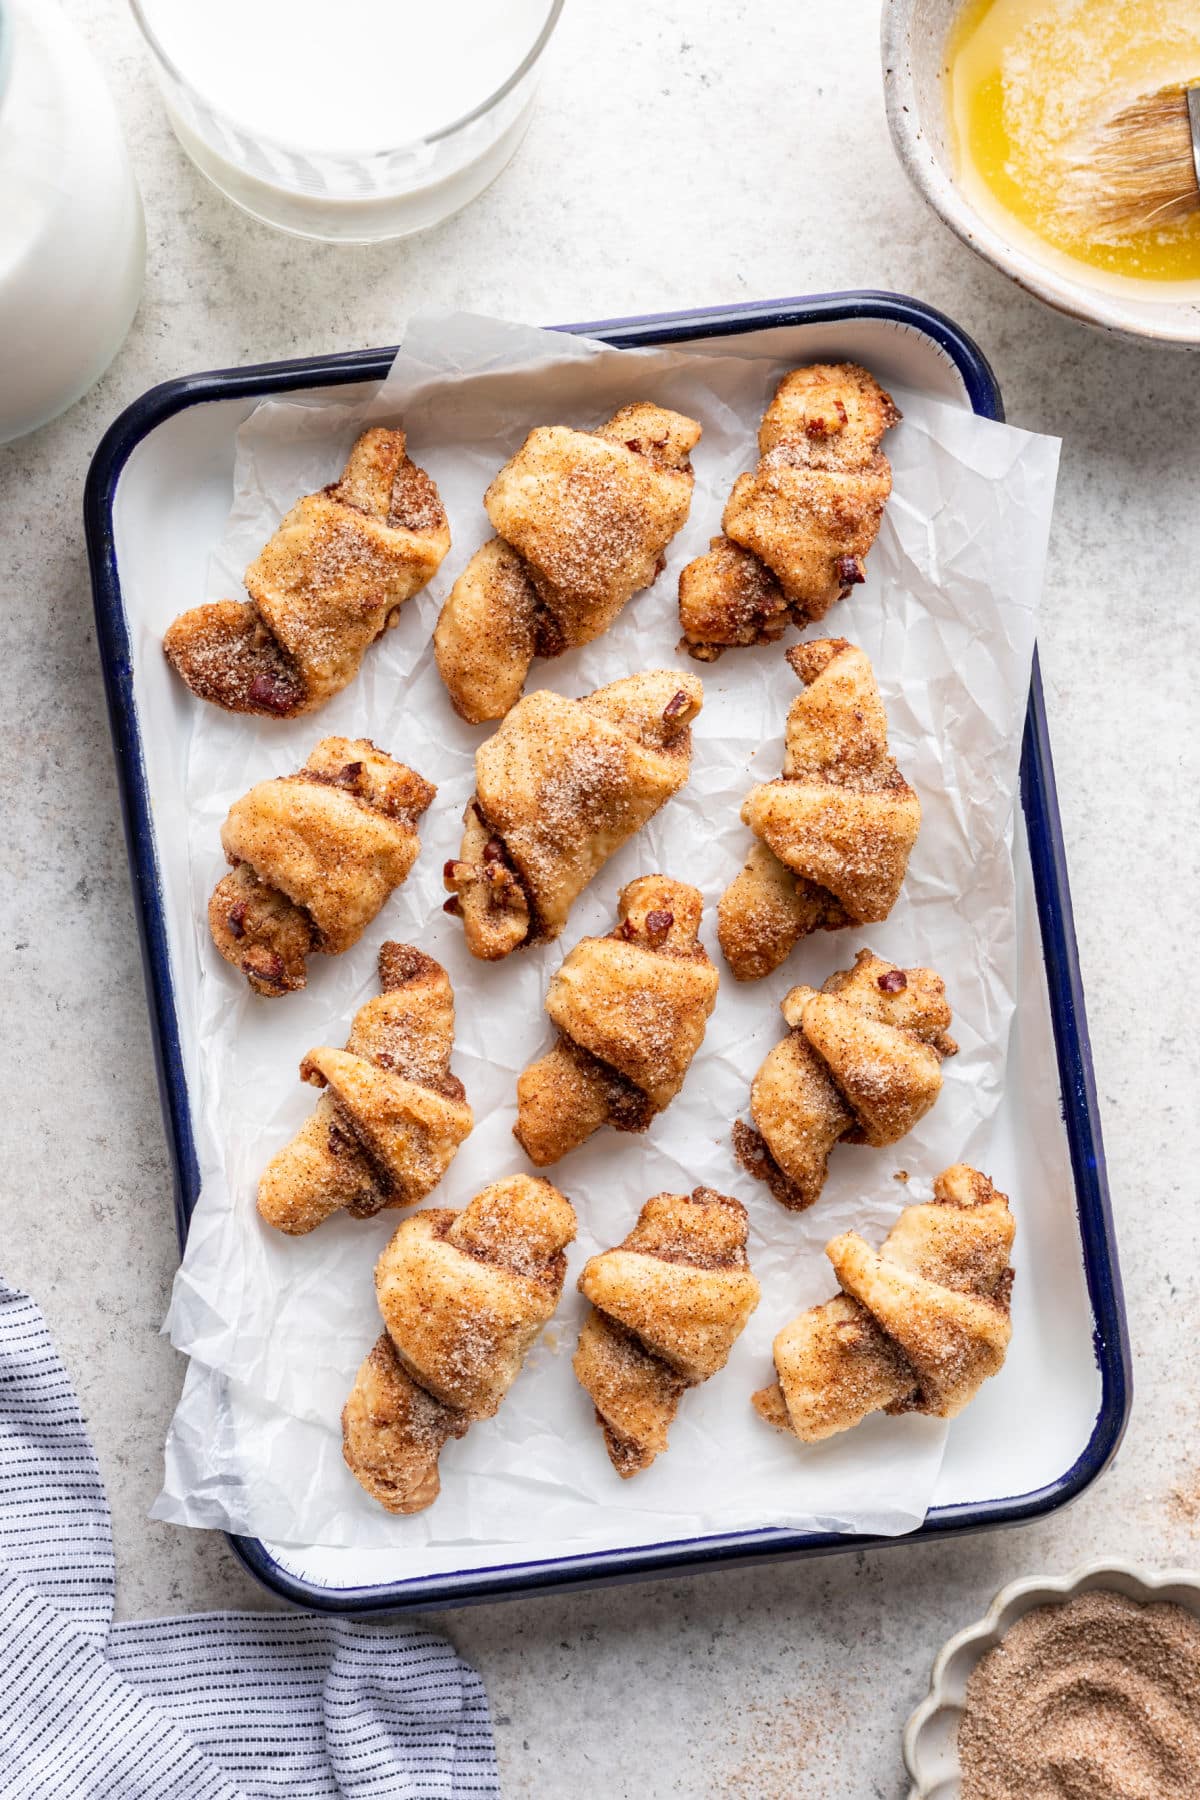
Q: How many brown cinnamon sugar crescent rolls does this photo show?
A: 12